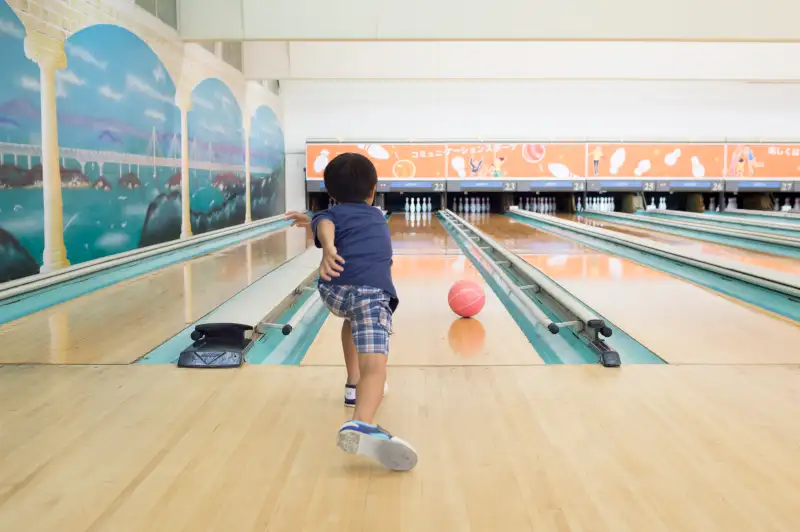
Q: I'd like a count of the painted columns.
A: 3